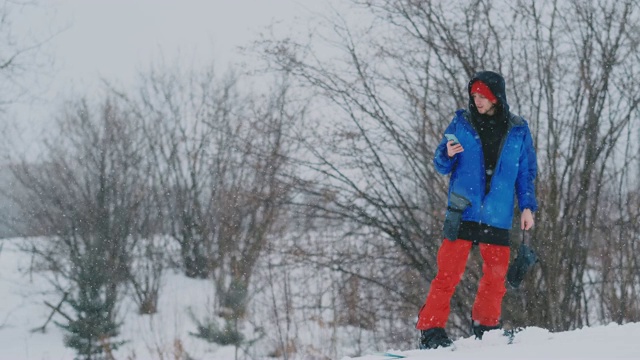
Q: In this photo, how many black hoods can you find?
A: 1